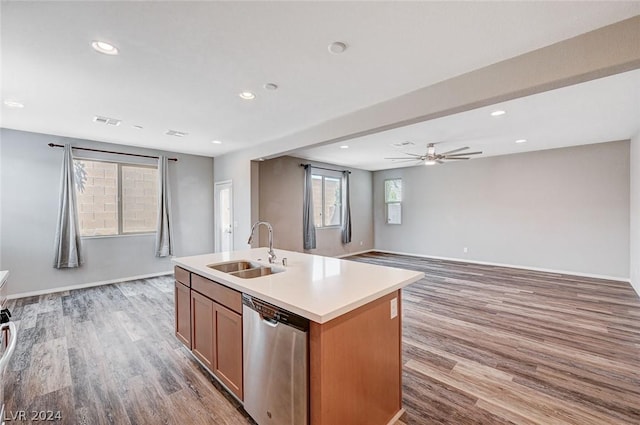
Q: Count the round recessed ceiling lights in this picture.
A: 7